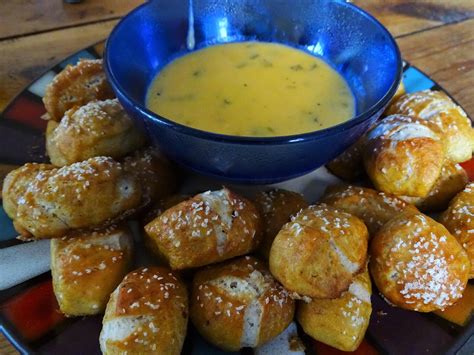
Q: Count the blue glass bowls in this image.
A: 1